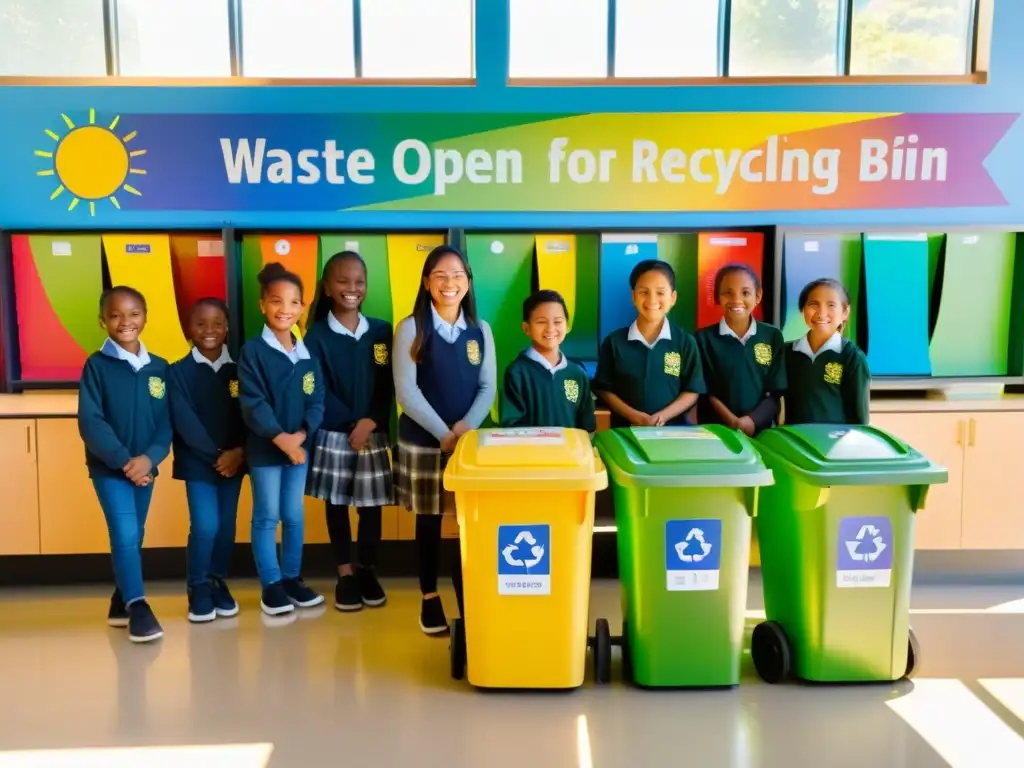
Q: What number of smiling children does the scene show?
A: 8